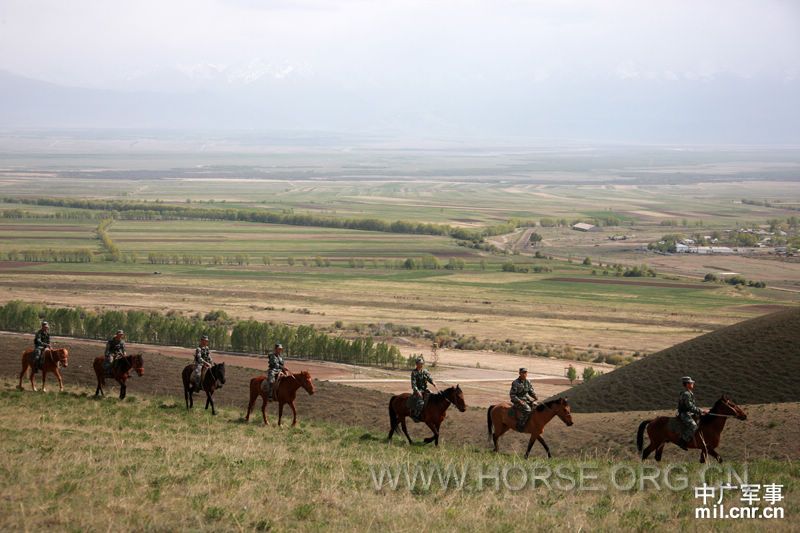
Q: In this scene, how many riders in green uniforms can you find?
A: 7